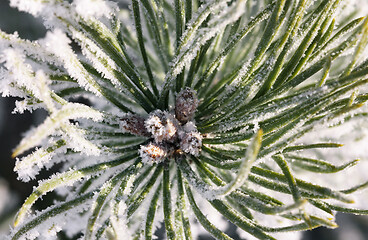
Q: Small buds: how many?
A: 5